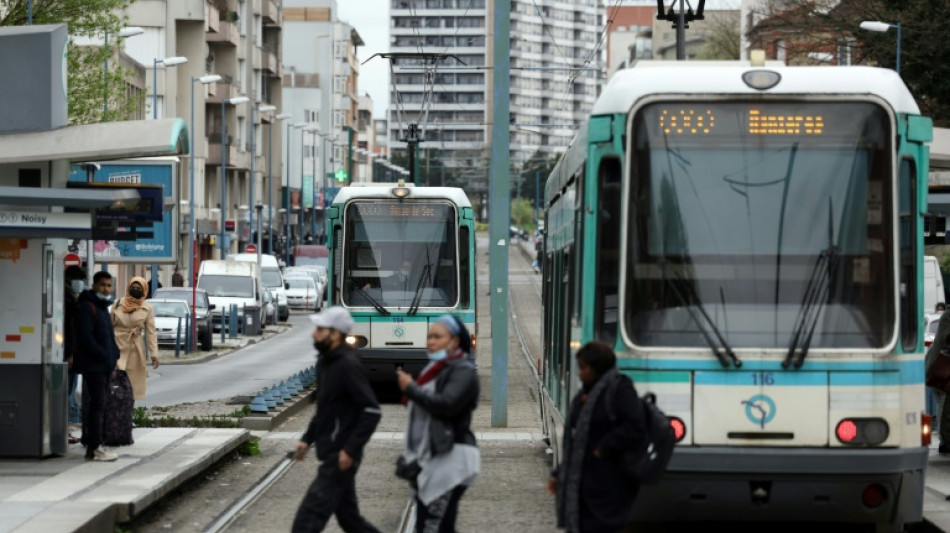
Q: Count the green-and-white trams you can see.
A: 2